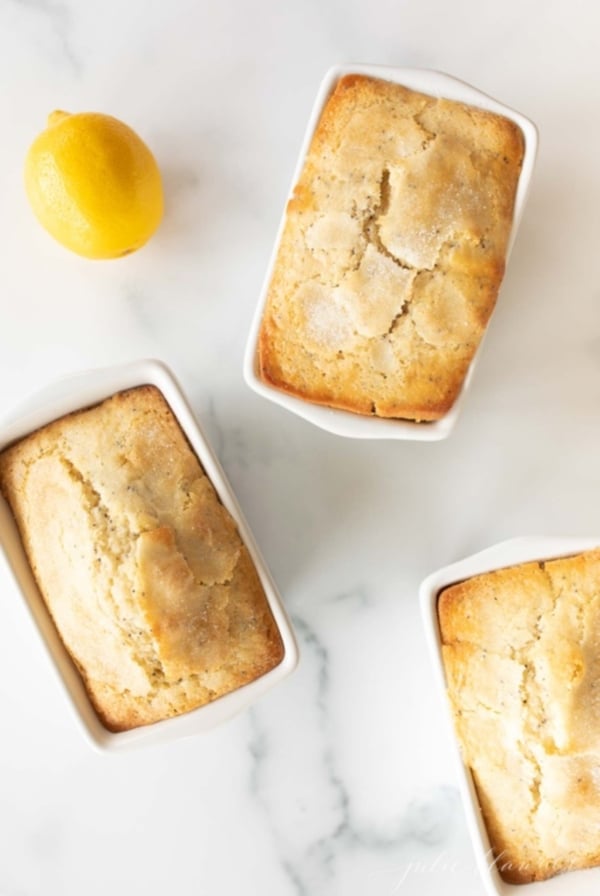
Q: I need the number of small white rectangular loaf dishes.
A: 3